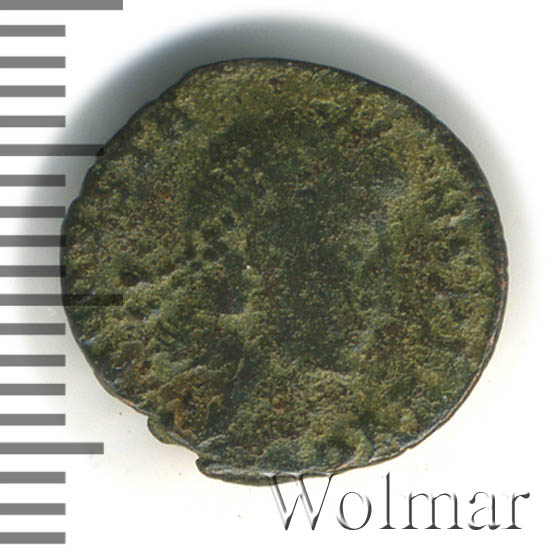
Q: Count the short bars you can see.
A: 15